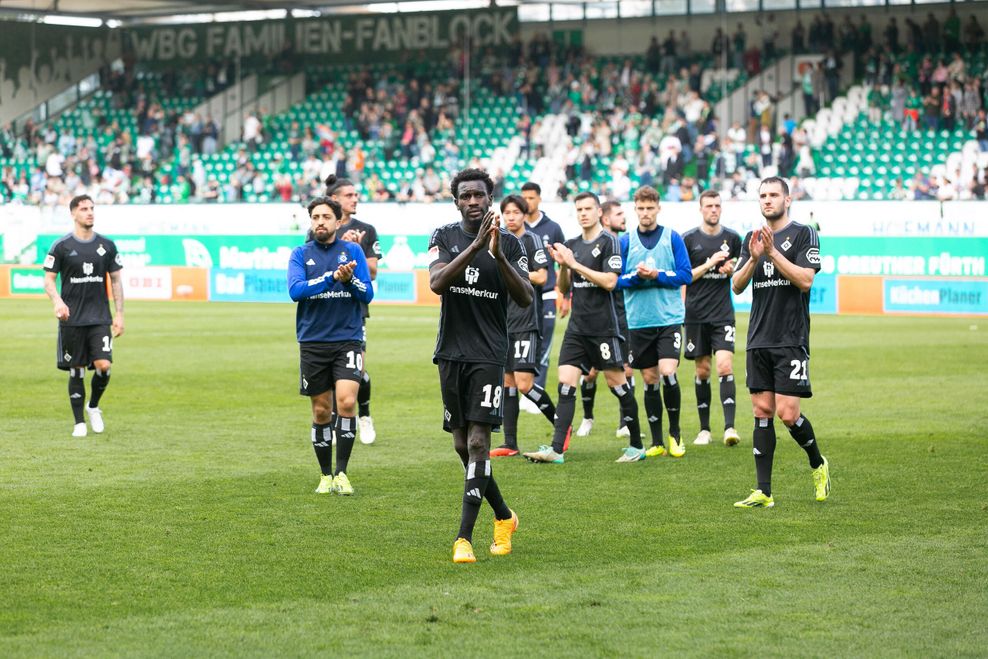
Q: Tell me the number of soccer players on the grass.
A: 11